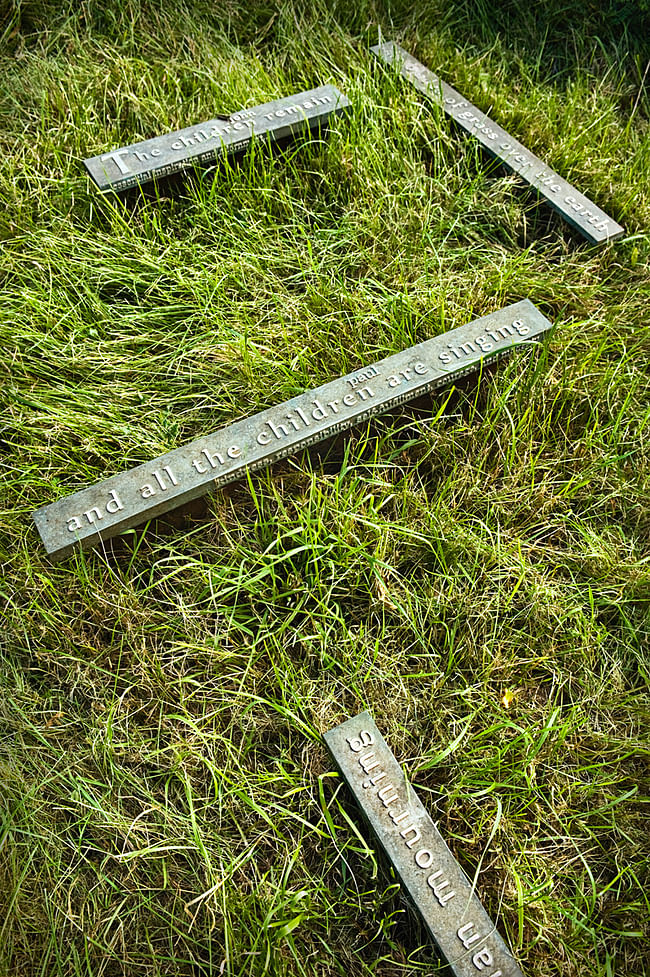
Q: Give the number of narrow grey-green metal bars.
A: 4